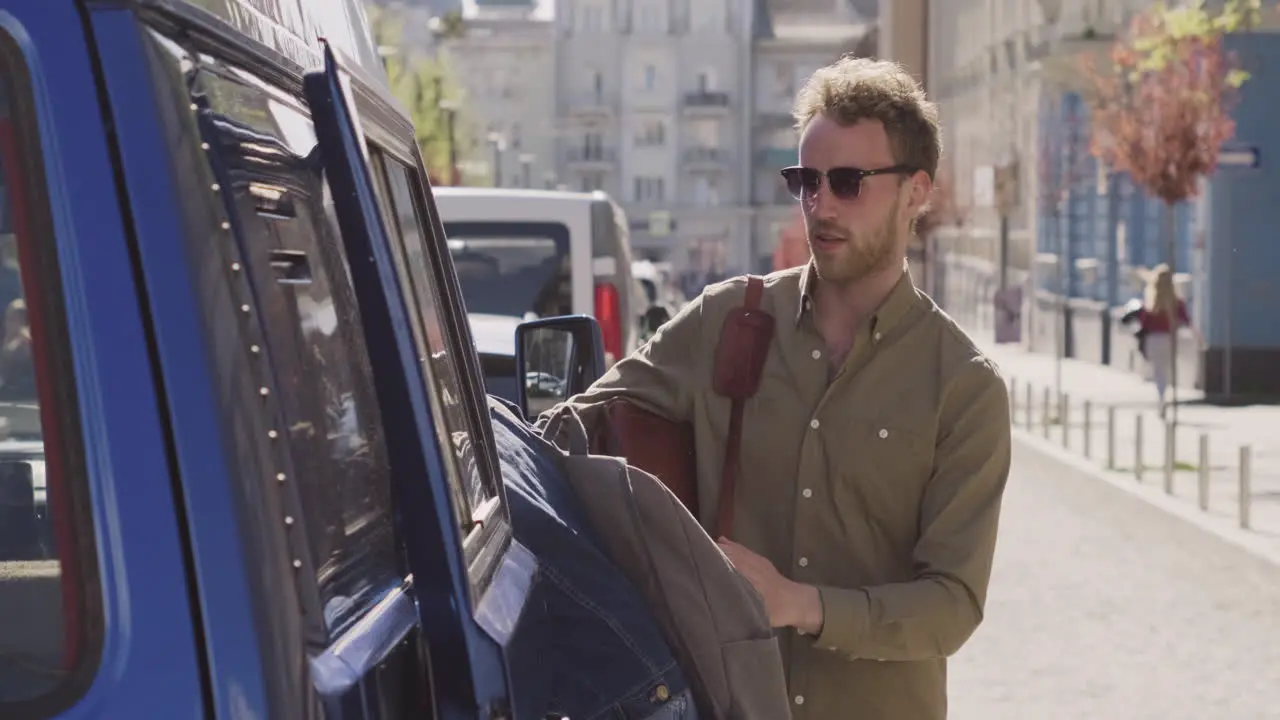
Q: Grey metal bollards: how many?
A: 10